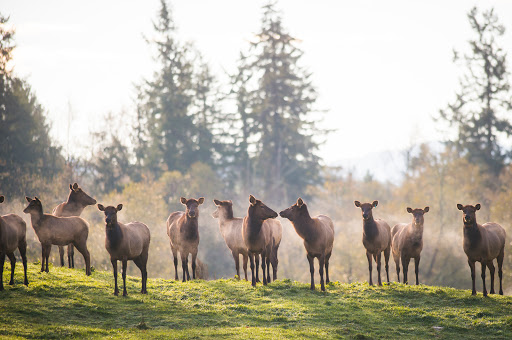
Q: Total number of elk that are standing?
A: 11